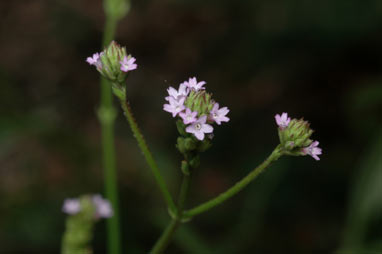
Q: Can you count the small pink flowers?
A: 12